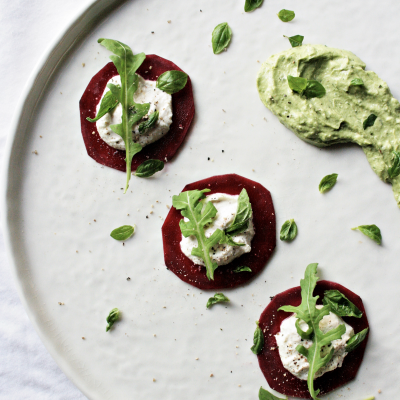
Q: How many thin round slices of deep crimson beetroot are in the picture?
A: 3